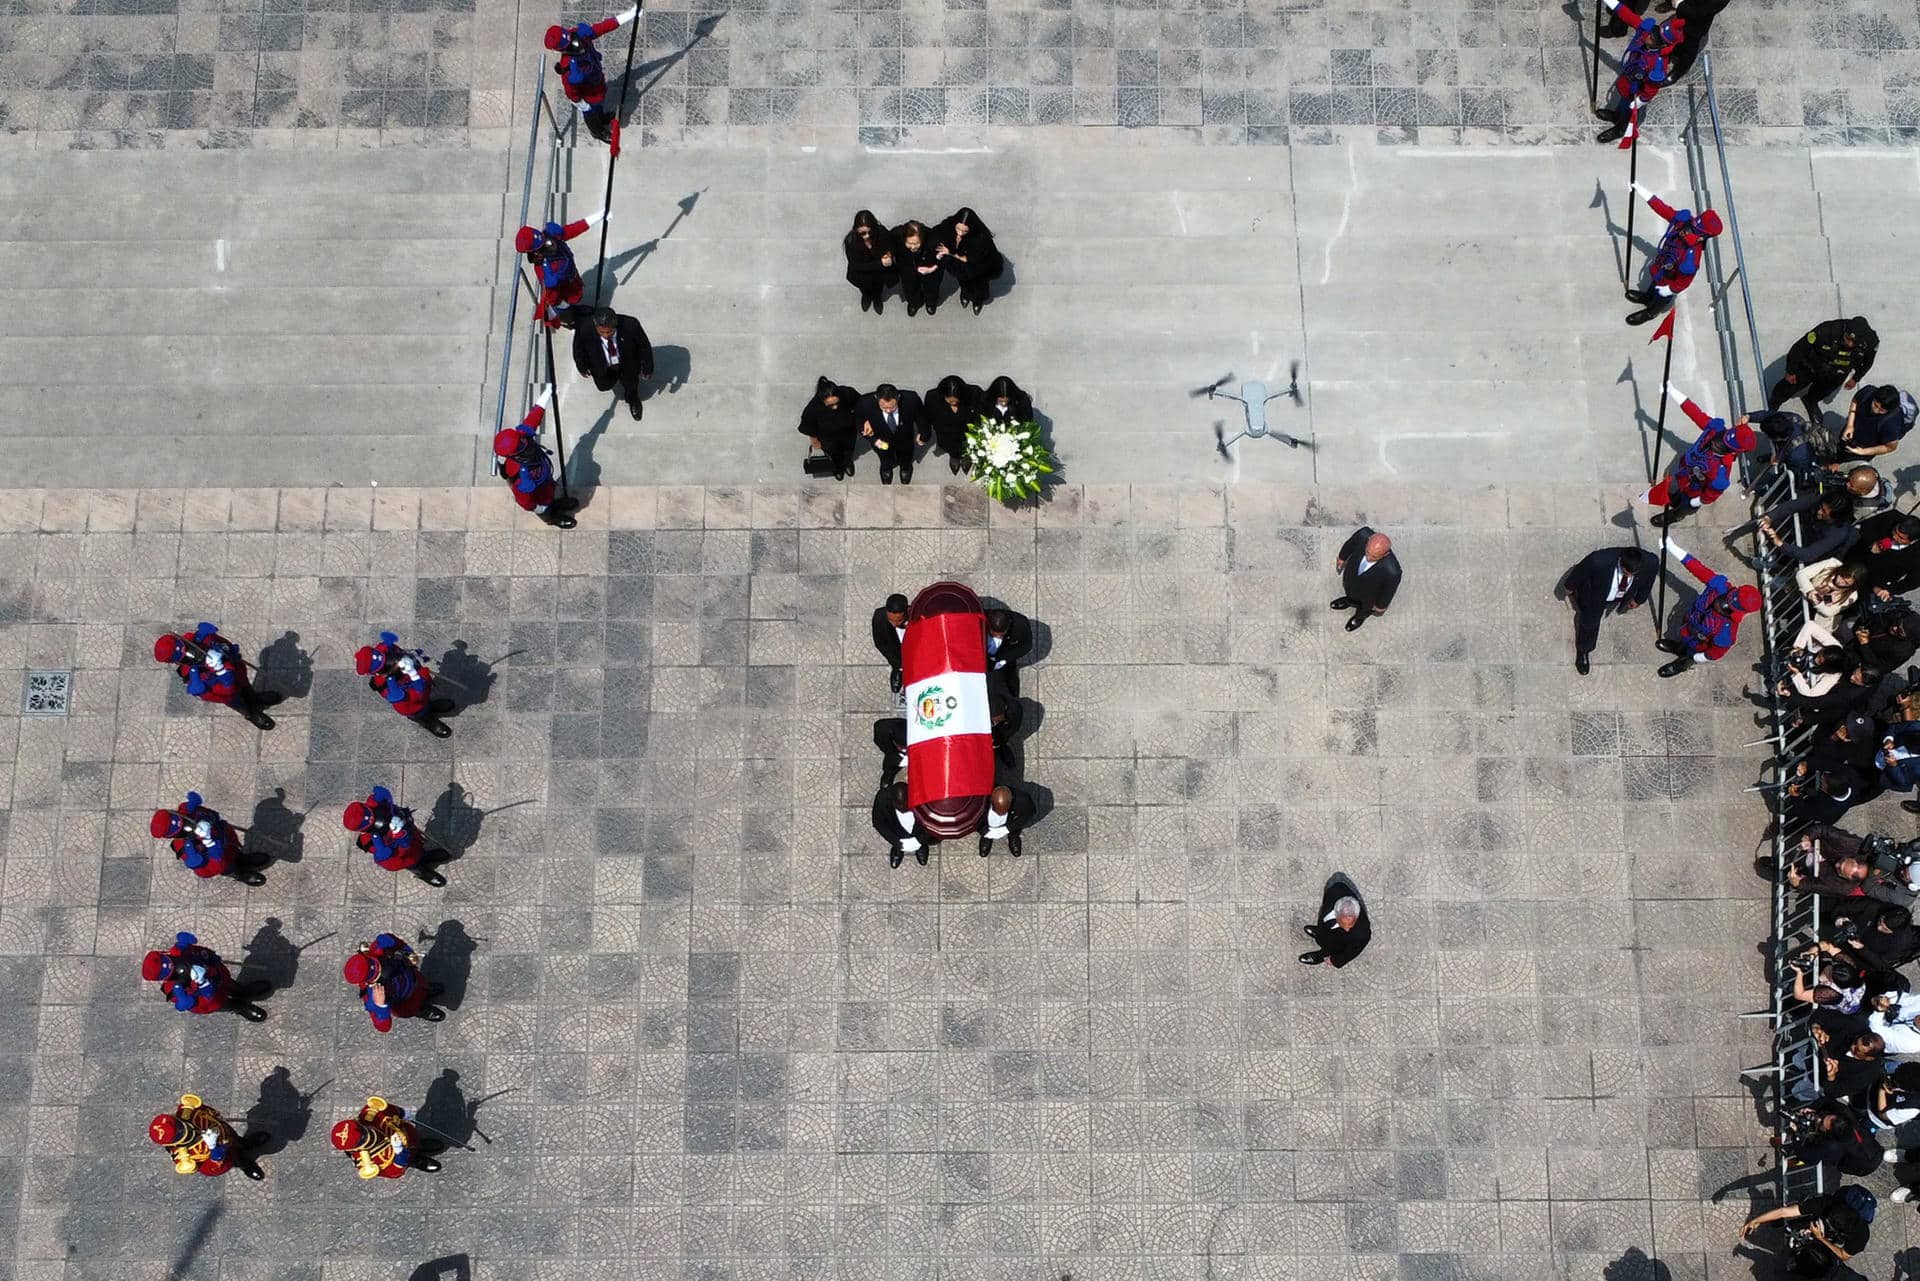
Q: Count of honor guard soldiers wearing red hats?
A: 15